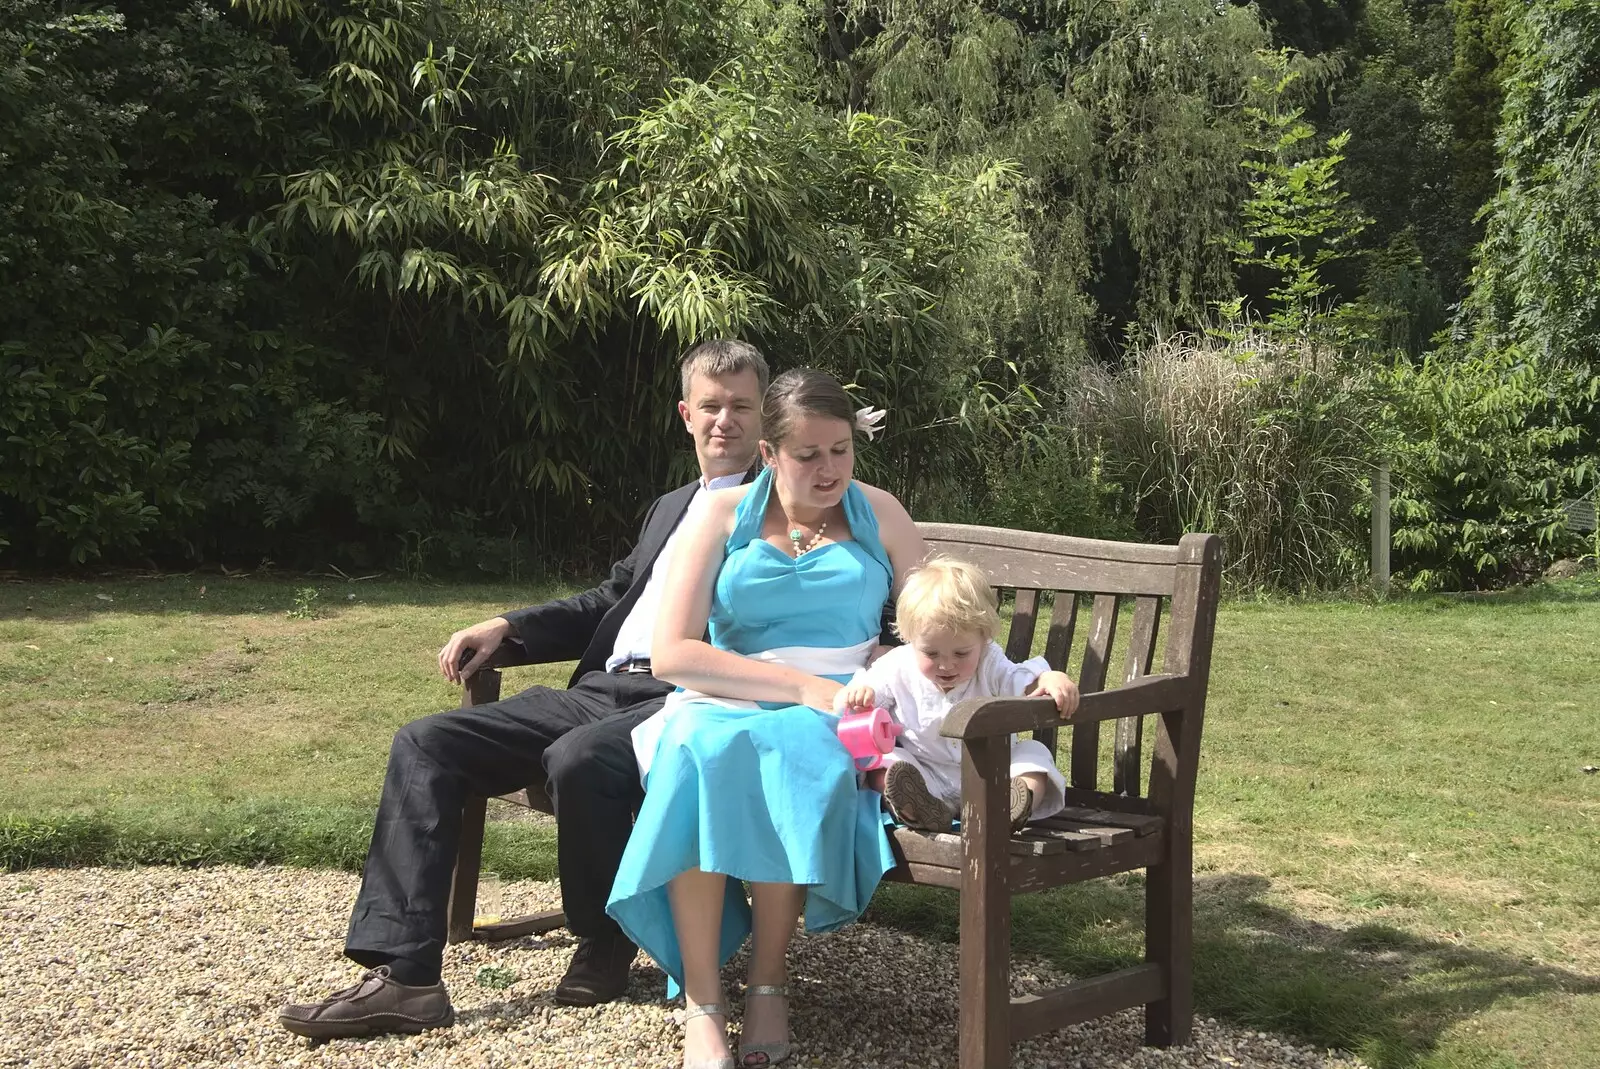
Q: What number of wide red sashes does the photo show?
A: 0